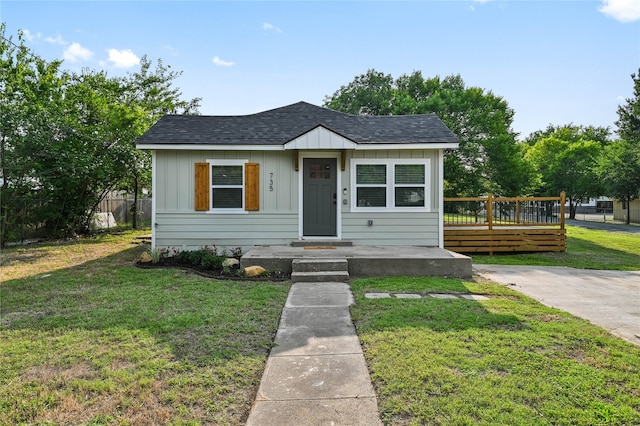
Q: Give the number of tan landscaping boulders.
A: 3